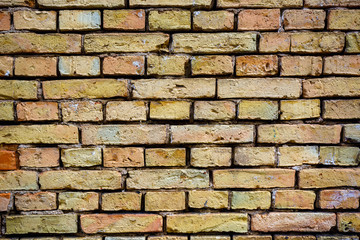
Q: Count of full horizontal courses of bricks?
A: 10